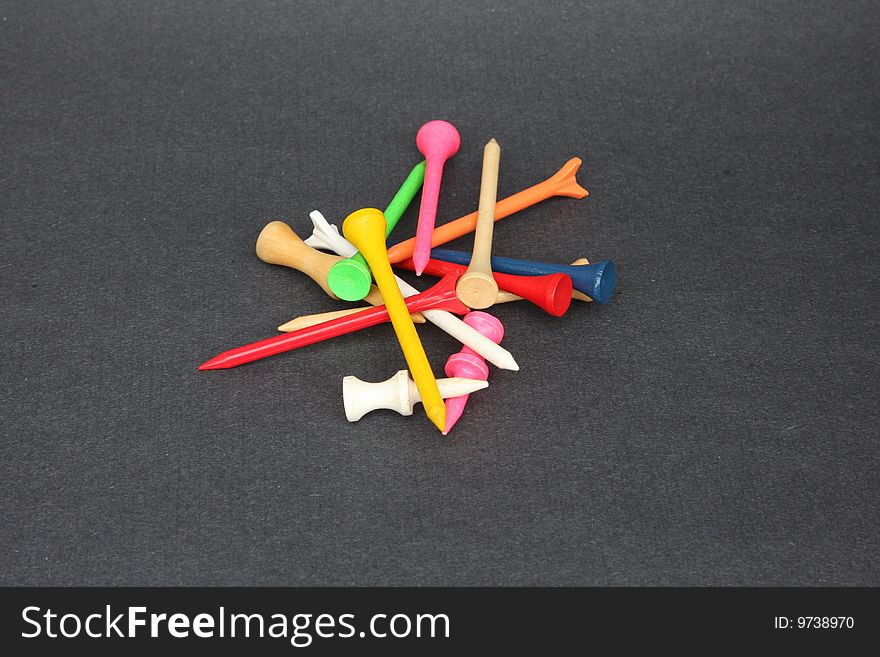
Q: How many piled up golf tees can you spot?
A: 13